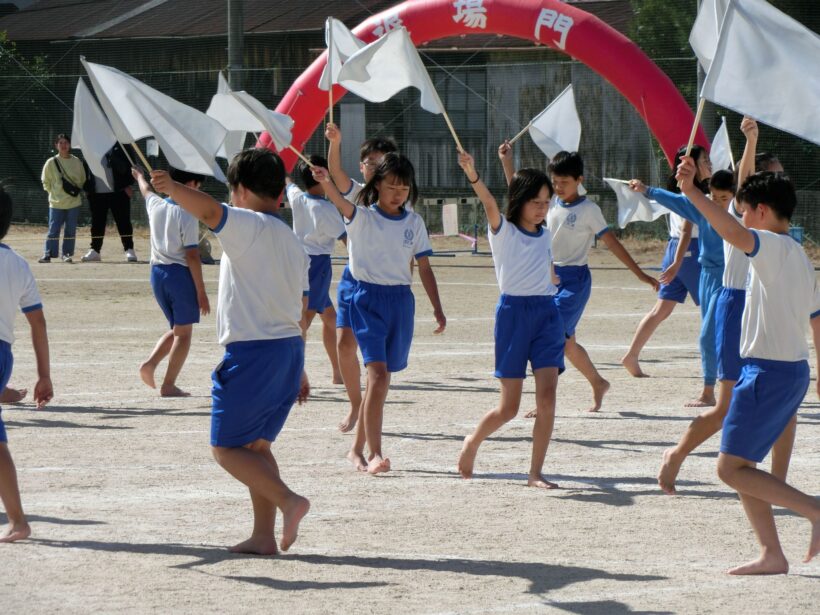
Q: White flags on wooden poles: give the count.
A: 11